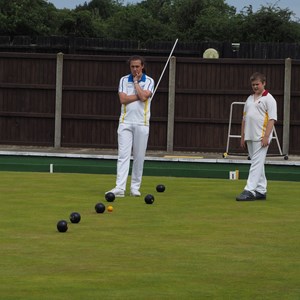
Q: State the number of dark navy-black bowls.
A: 6